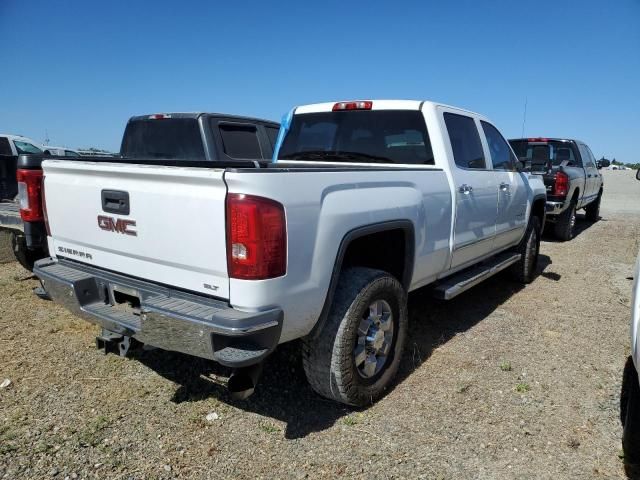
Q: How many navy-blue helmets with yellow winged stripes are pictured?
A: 0